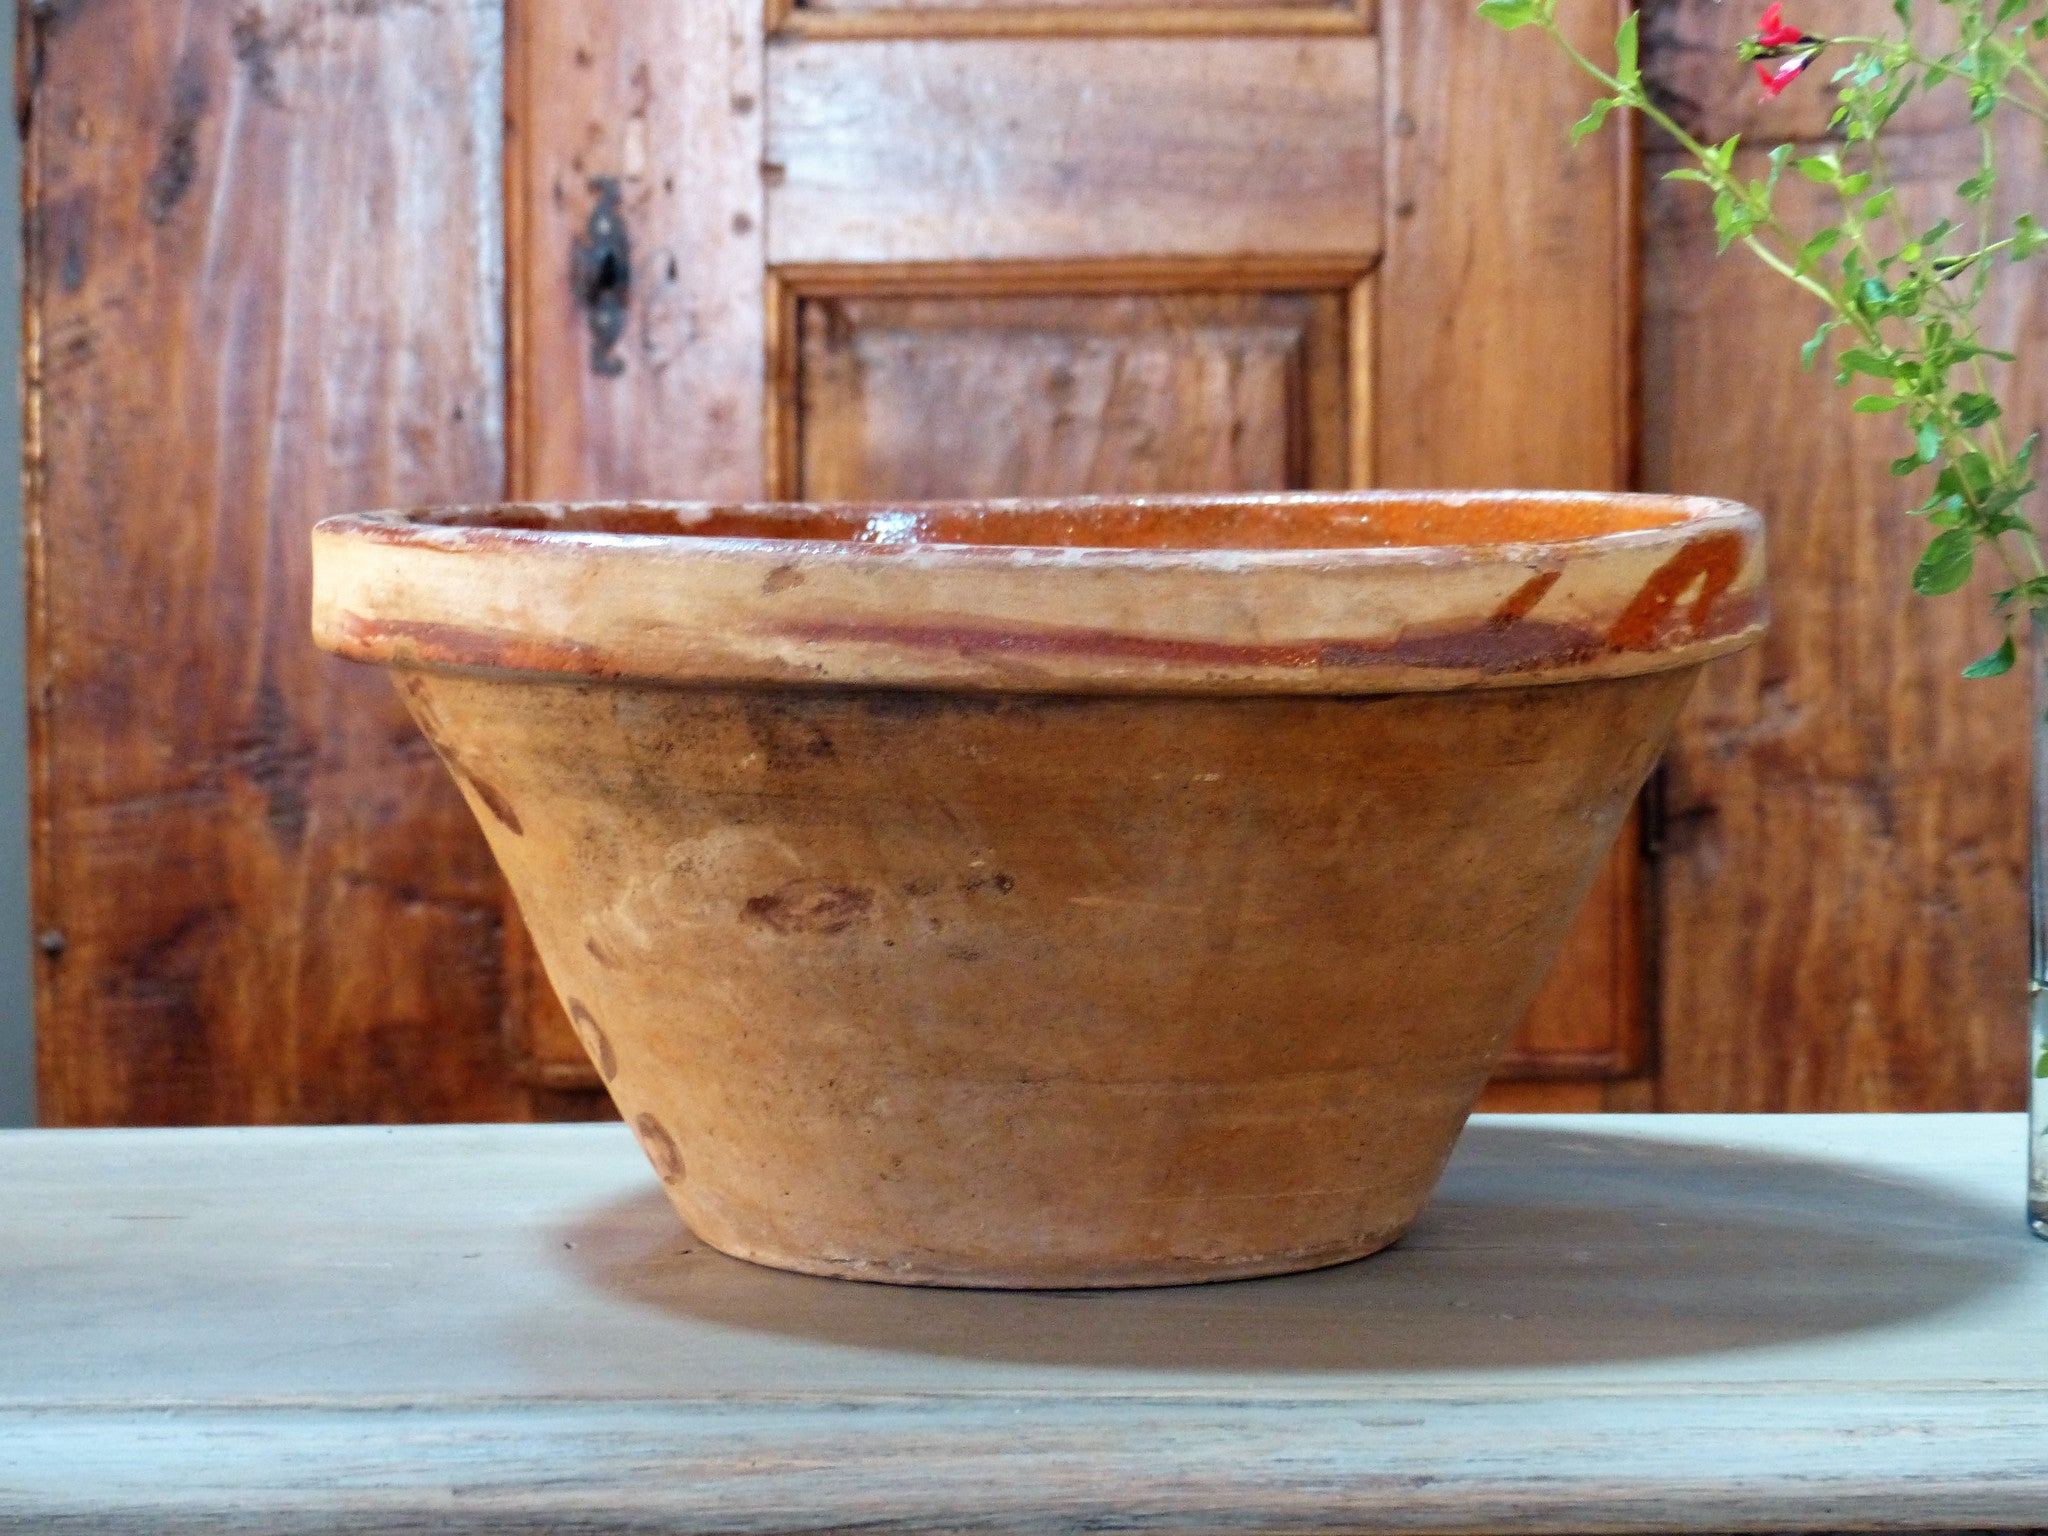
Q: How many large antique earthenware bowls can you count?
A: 1